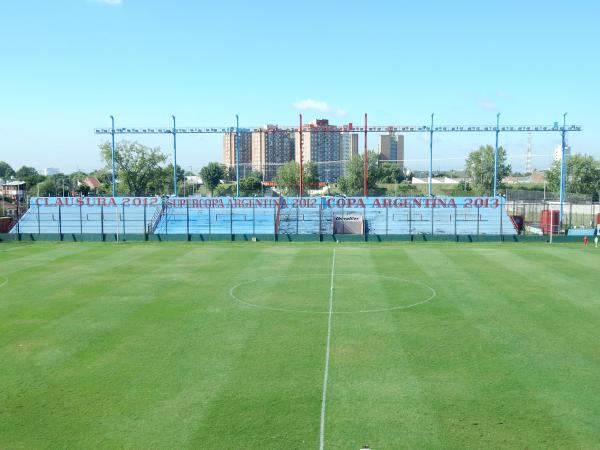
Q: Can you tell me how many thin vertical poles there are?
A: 8